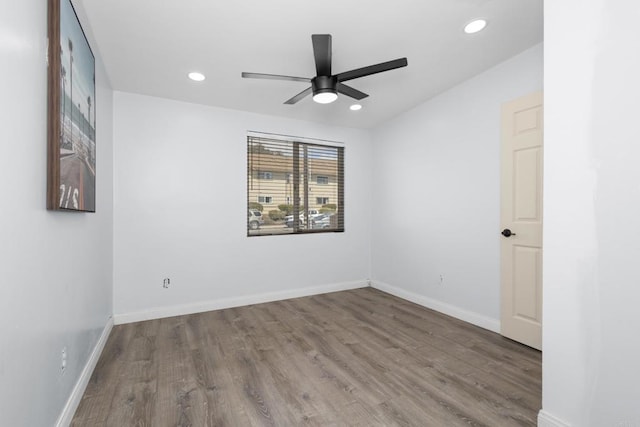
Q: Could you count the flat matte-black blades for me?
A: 5